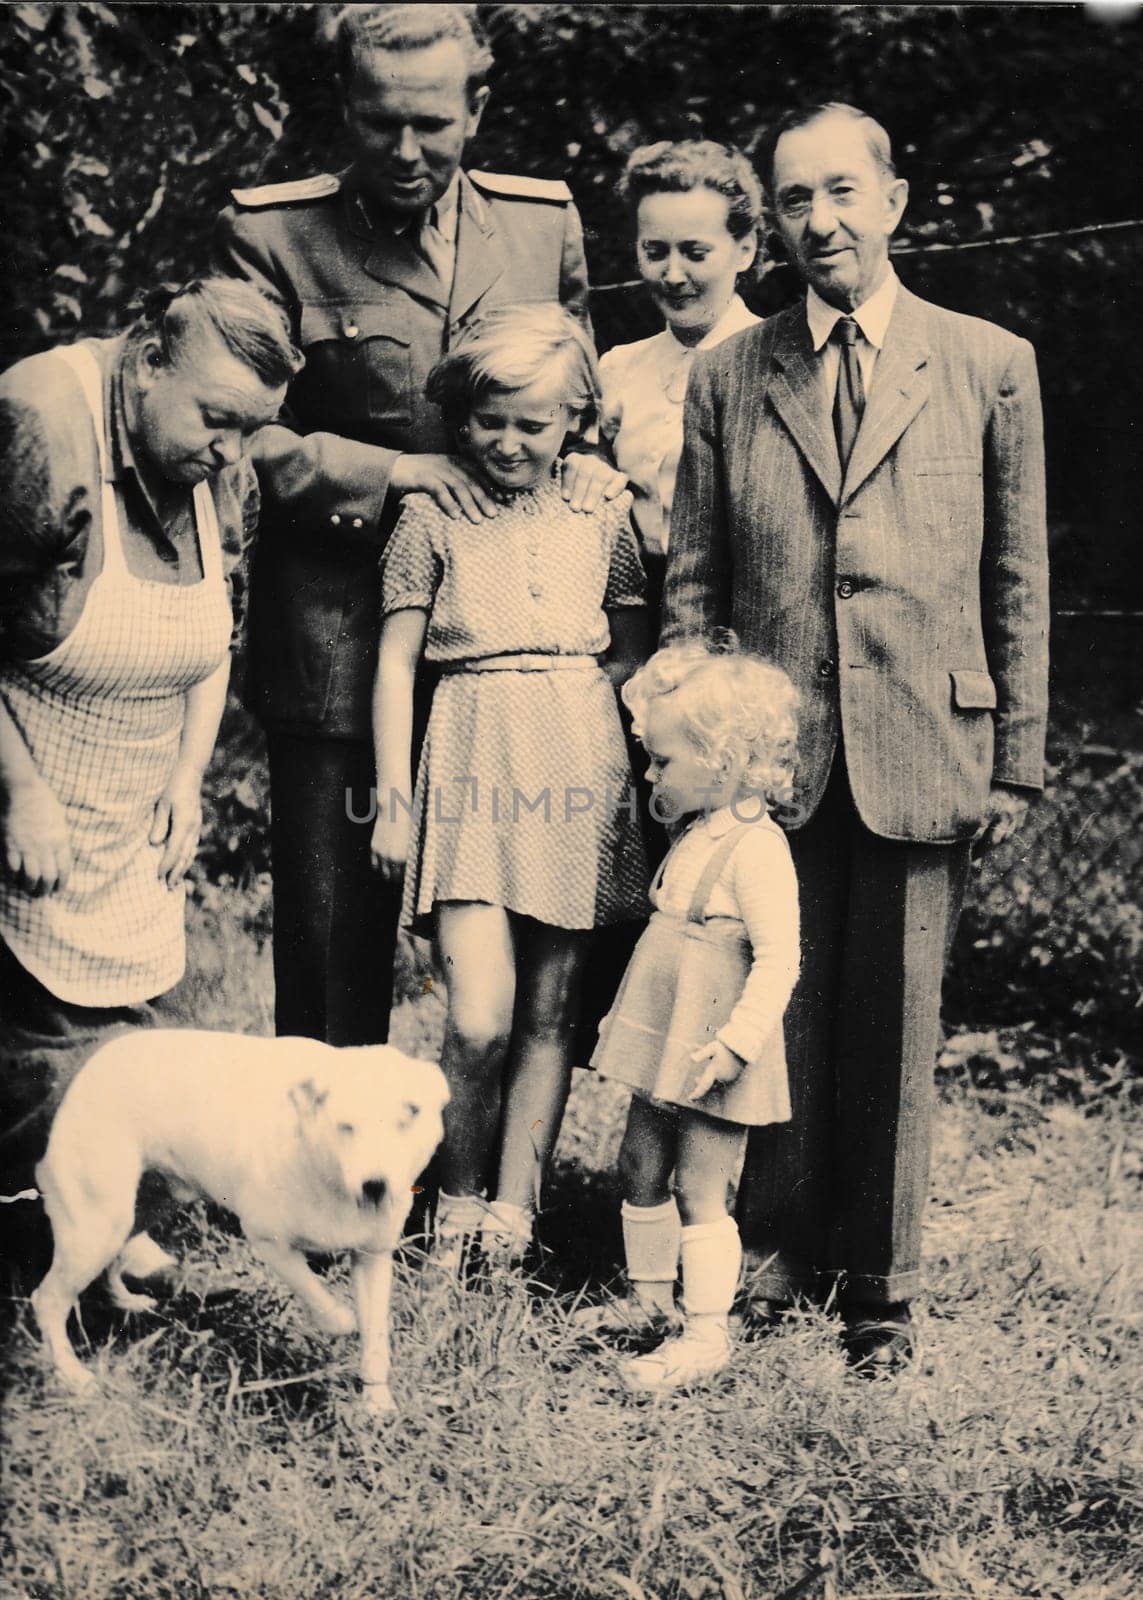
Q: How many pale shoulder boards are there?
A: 2